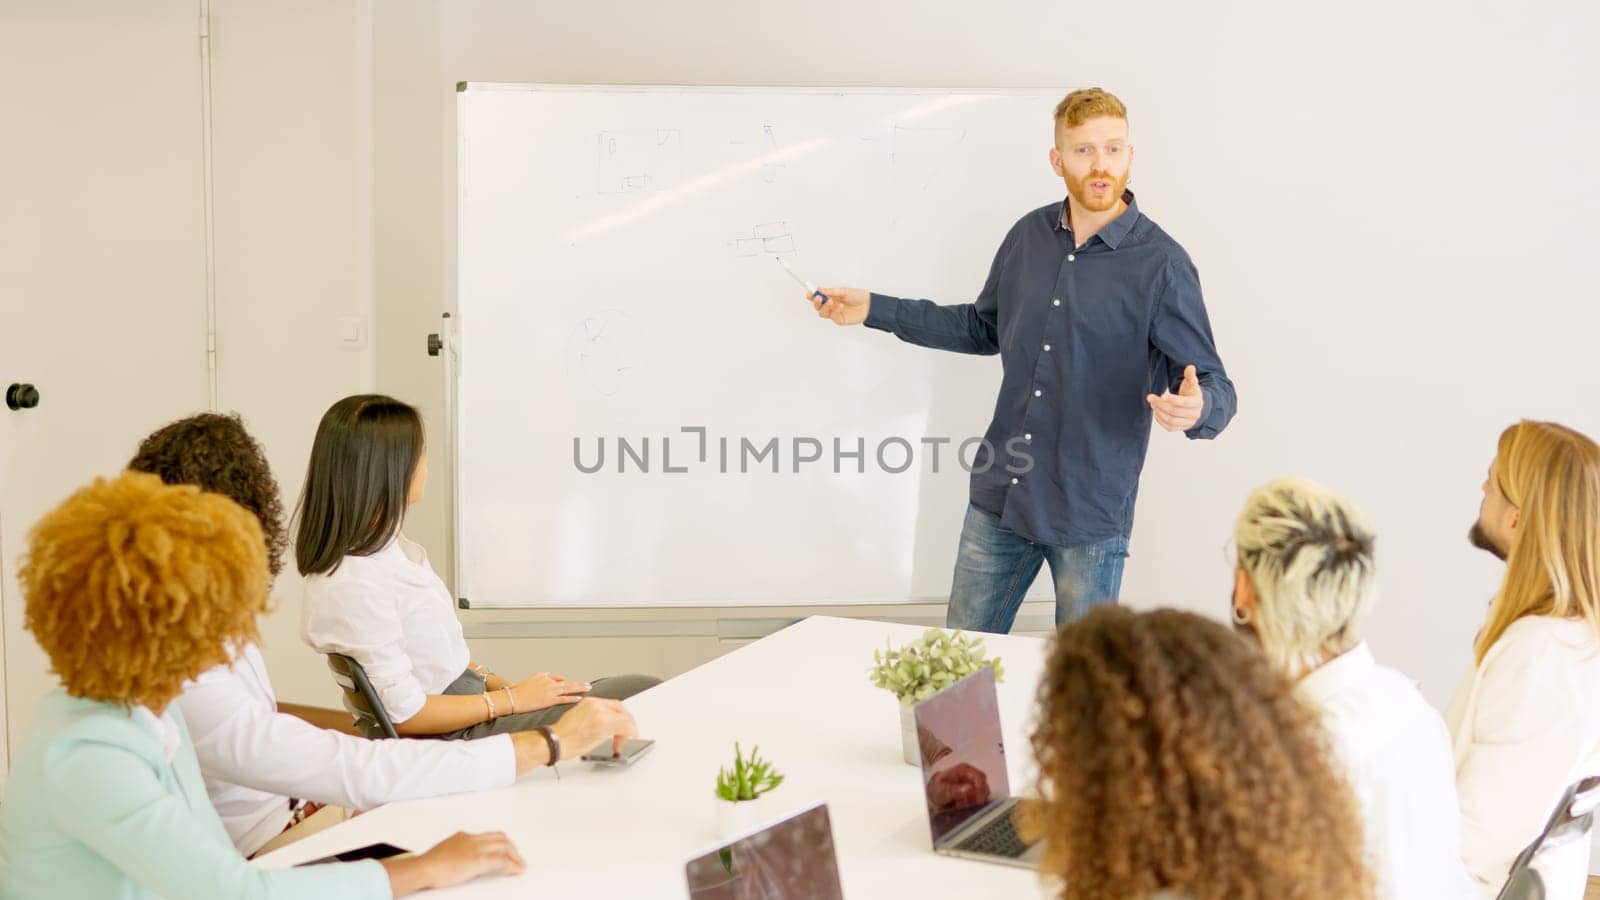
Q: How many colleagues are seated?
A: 6